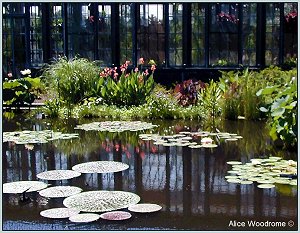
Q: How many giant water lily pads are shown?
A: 9